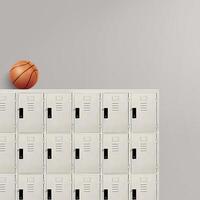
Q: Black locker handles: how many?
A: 15